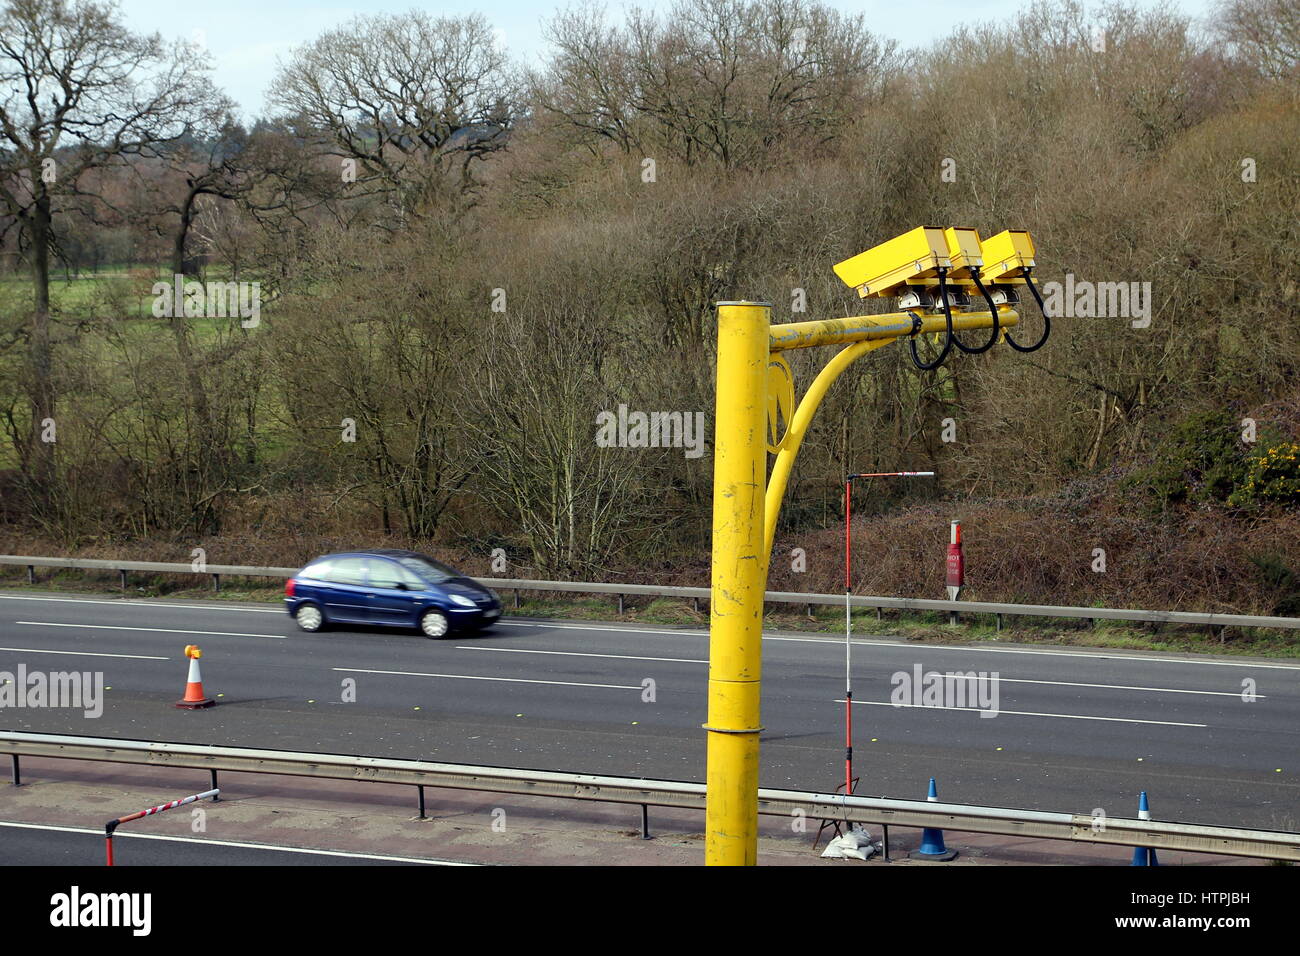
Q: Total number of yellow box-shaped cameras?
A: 3